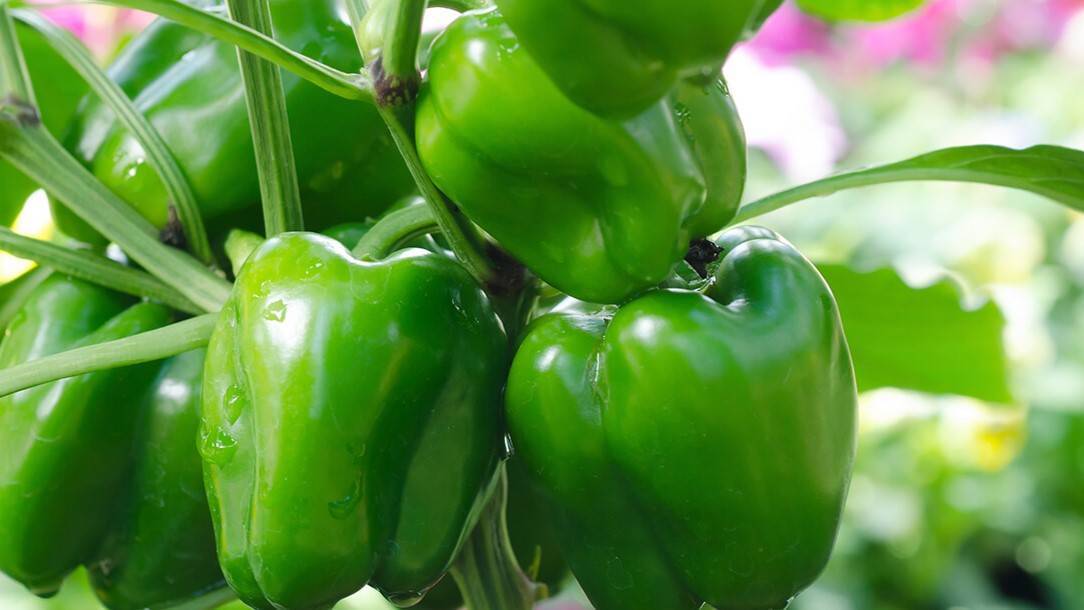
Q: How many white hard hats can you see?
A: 0